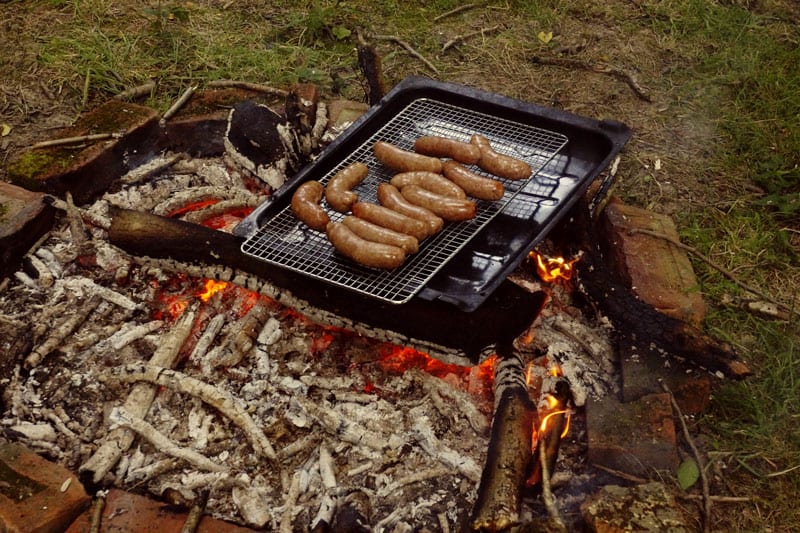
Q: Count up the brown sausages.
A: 12